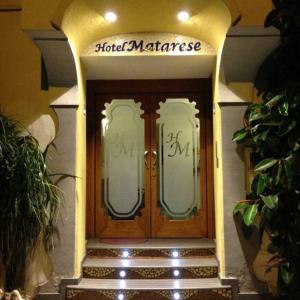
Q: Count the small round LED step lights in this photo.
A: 6